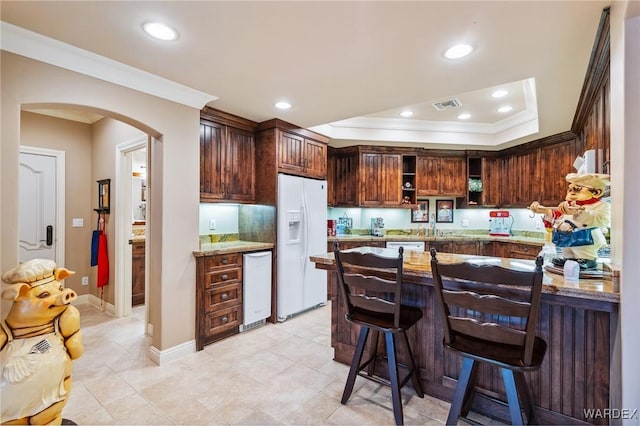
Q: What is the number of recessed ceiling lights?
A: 7